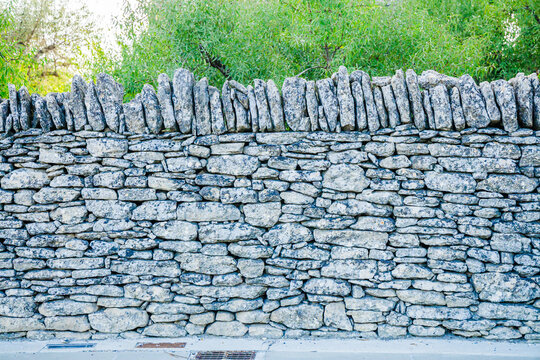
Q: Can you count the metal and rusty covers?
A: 3